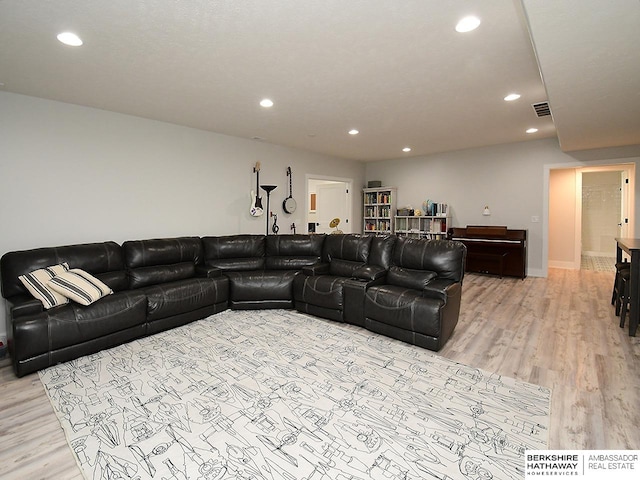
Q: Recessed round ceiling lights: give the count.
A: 7